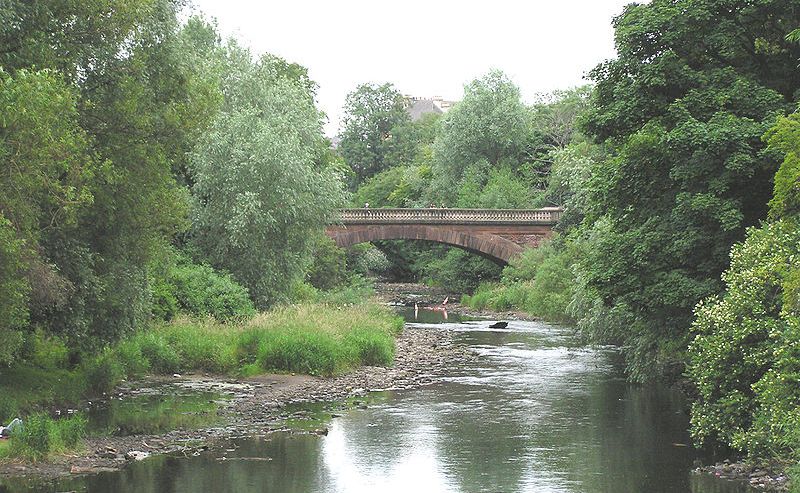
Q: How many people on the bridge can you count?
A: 3